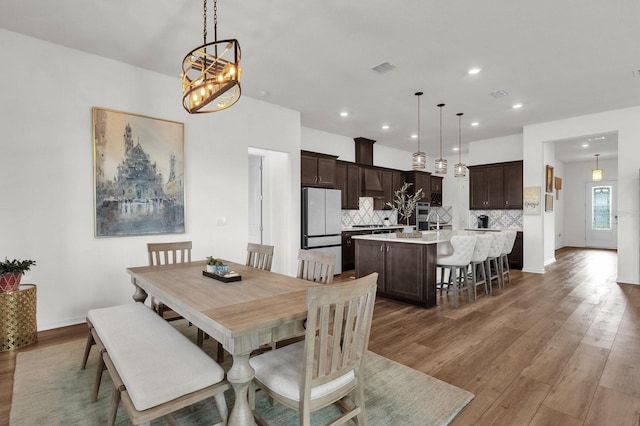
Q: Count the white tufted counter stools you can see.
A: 4